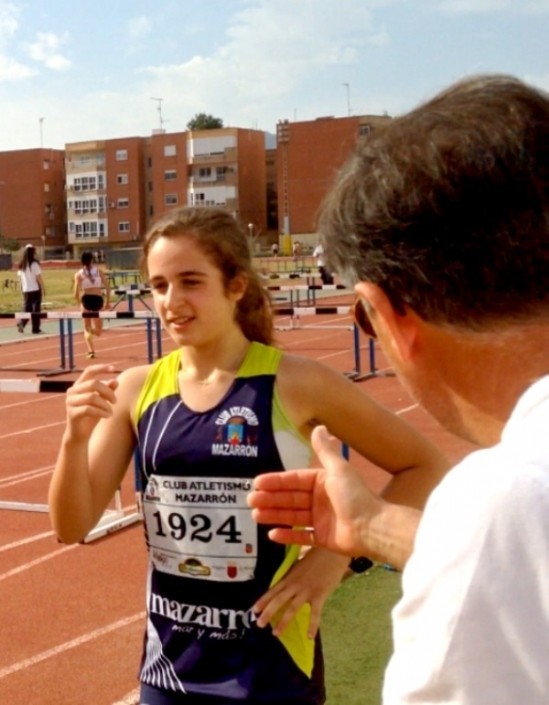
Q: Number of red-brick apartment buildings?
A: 3